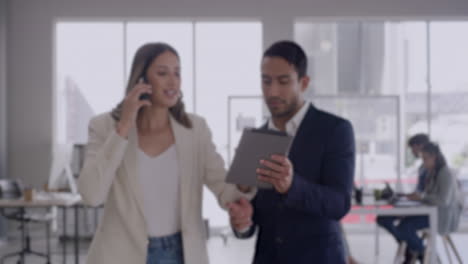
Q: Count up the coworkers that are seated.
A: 2